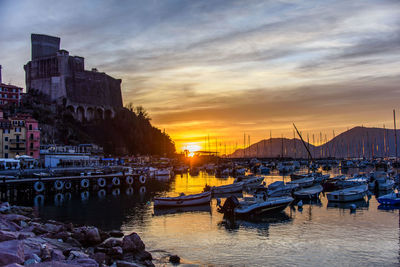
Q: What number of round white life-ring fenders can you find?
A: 8